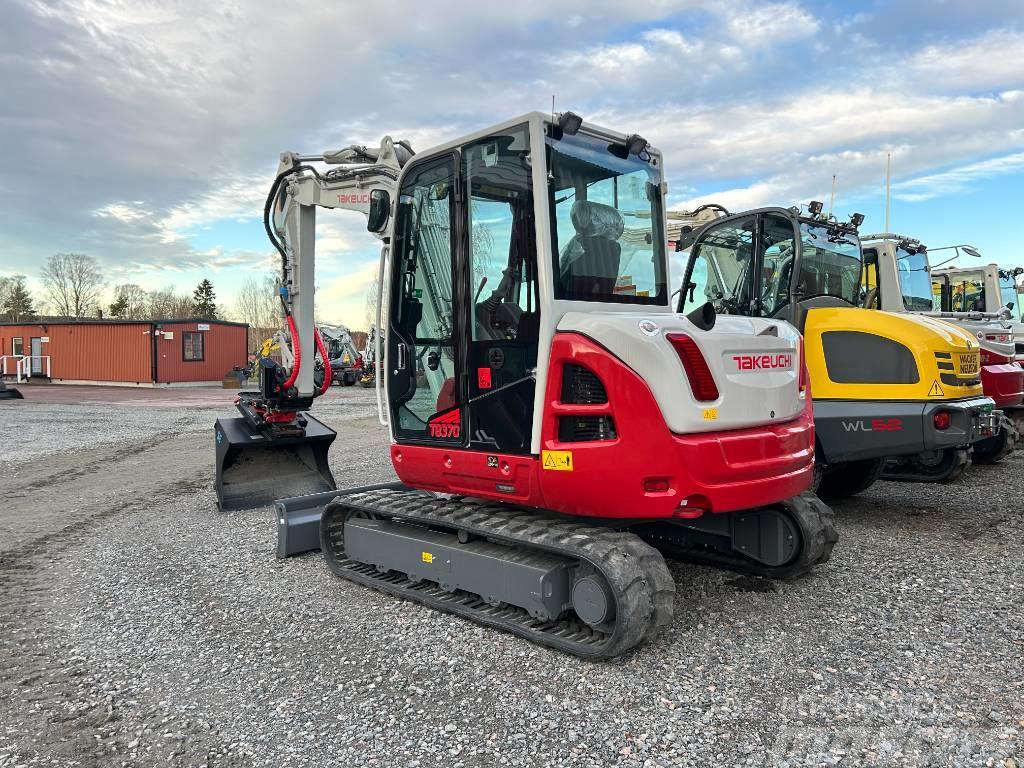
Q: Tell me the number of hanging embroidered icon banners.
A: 0